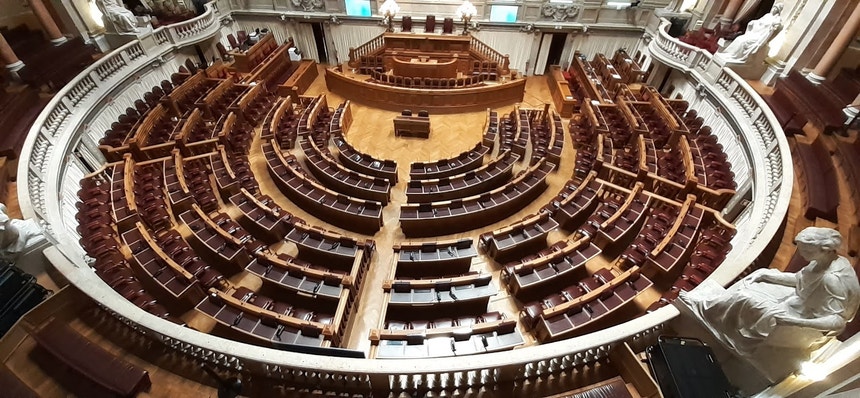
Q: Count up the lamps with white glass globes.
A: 2